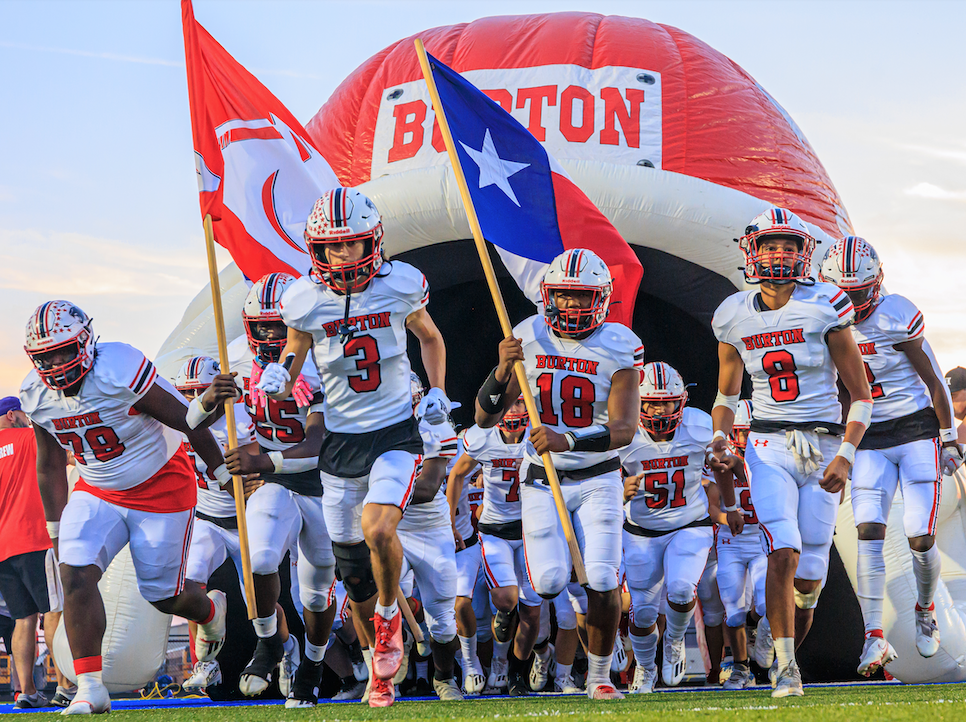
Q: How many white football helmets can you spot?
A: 11